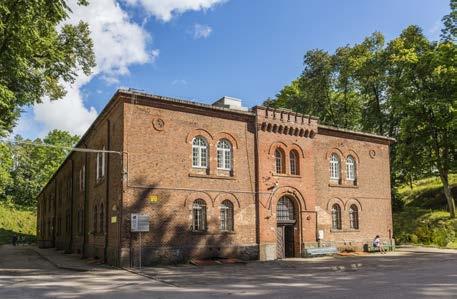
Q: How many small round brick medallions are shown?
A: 2